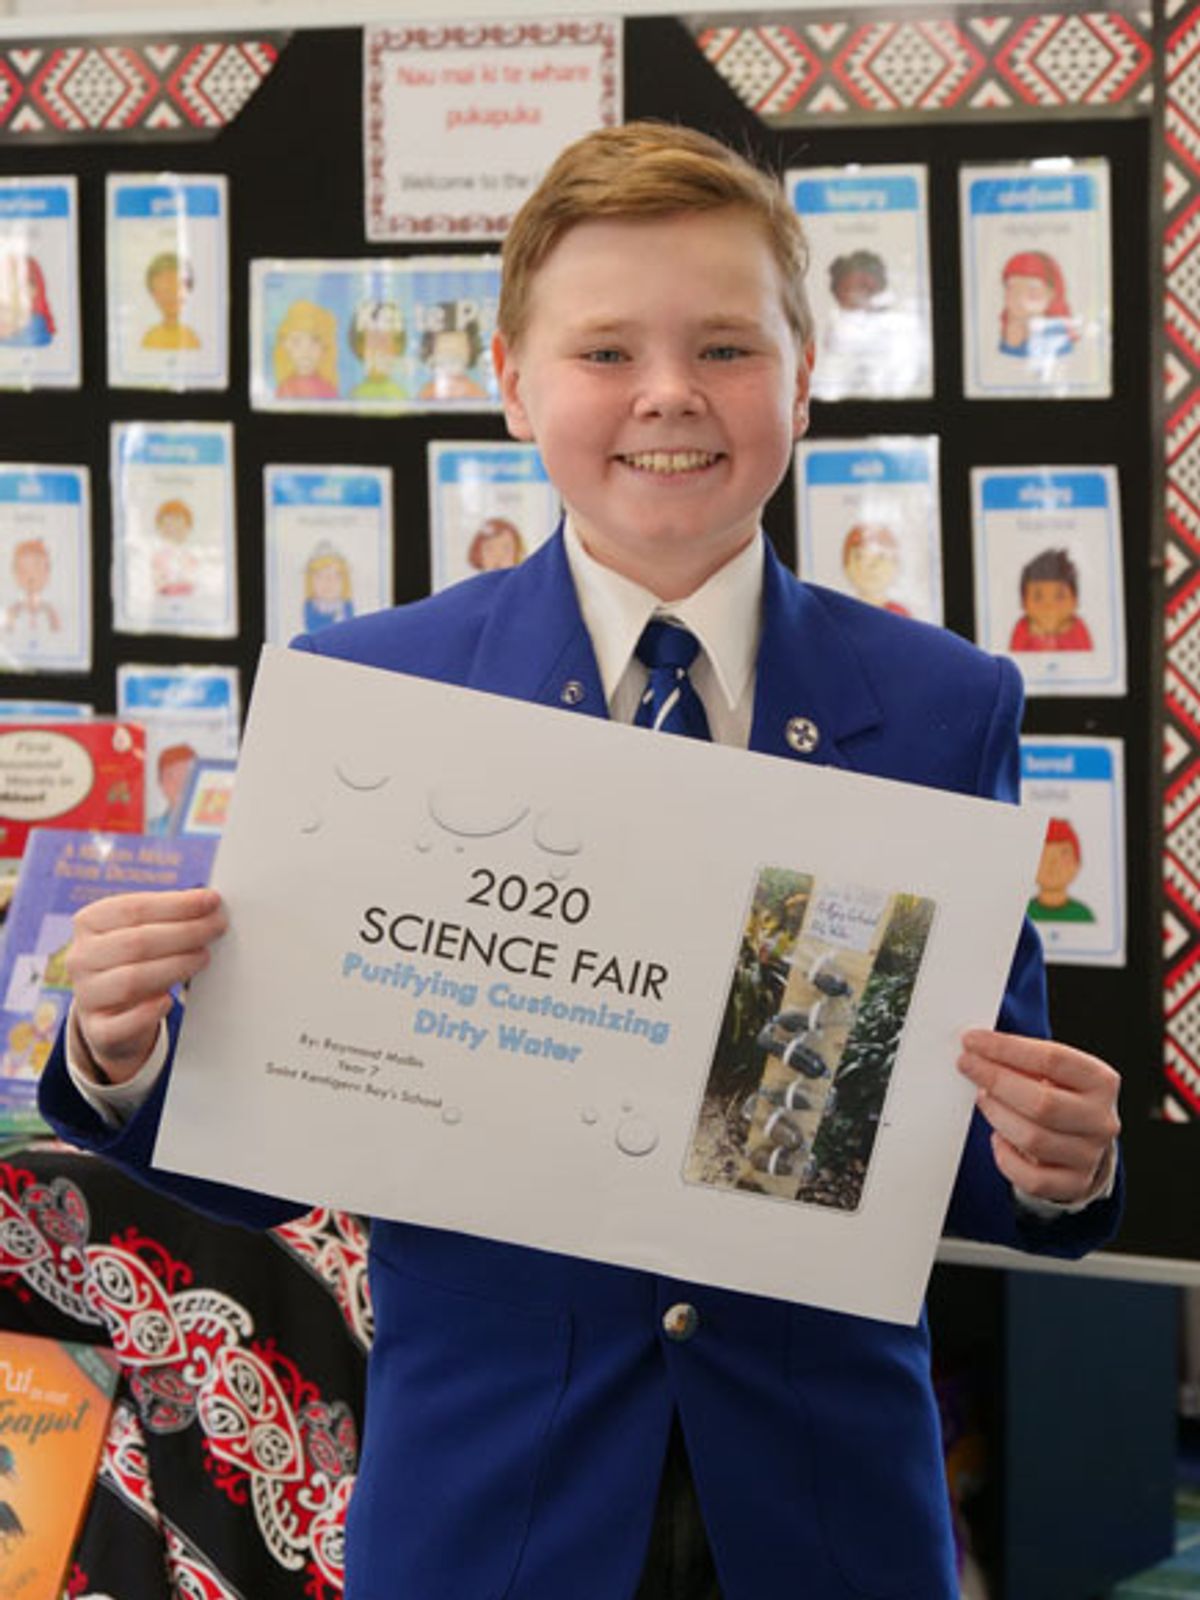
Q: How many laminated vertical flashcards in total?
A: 13